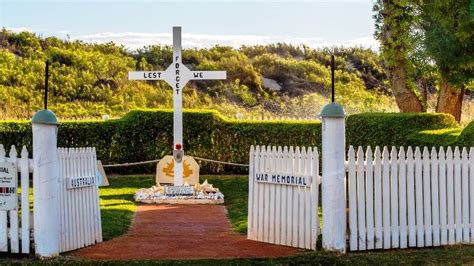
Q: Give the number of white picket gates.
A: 2